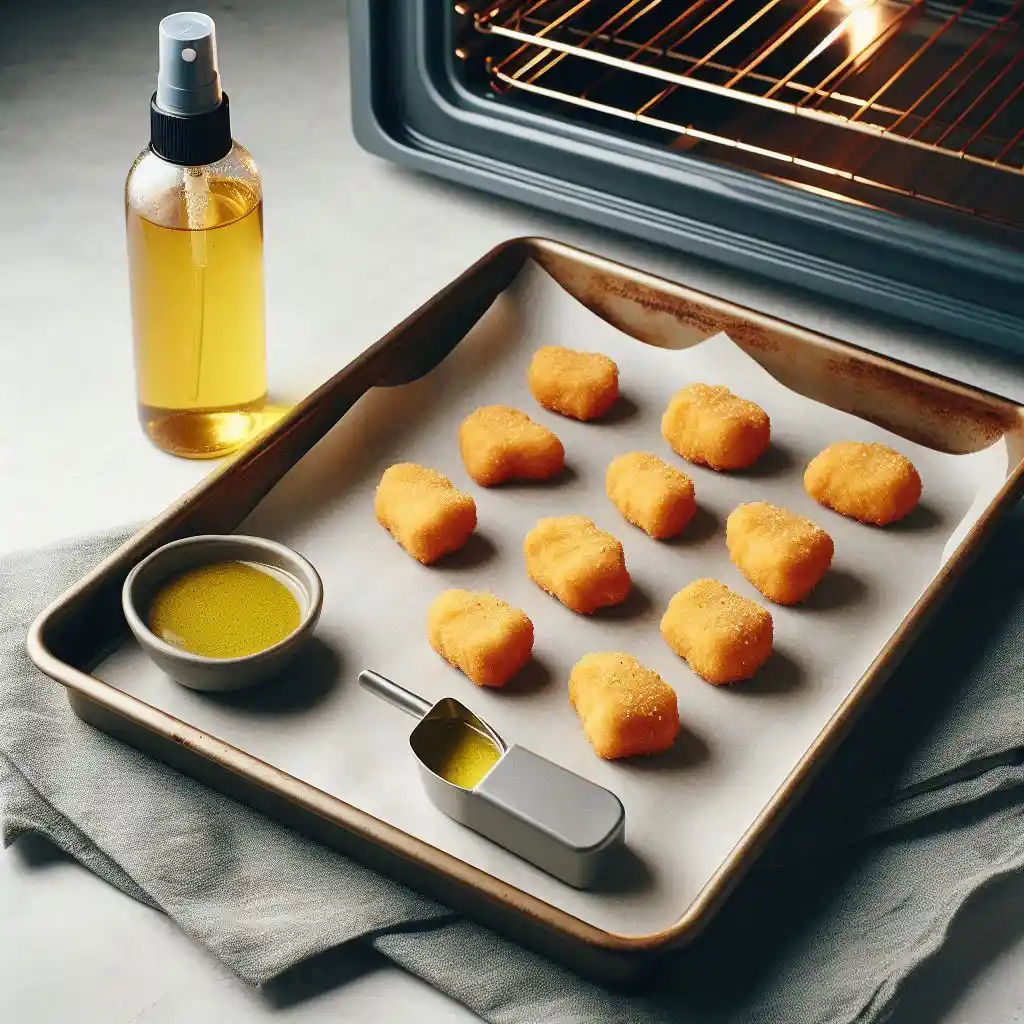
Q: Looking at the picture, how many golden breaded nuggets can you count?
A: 11